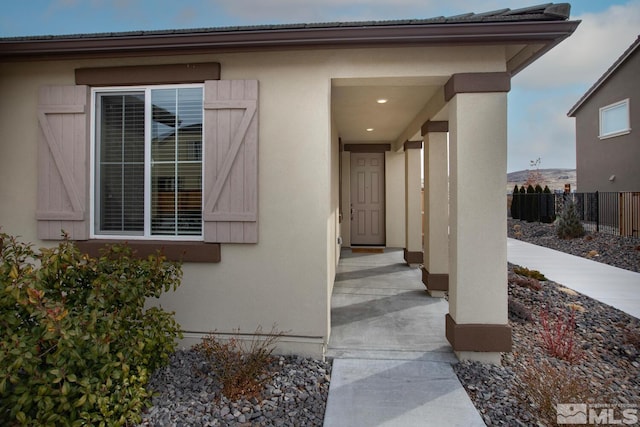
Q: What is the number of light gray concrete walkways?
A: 2